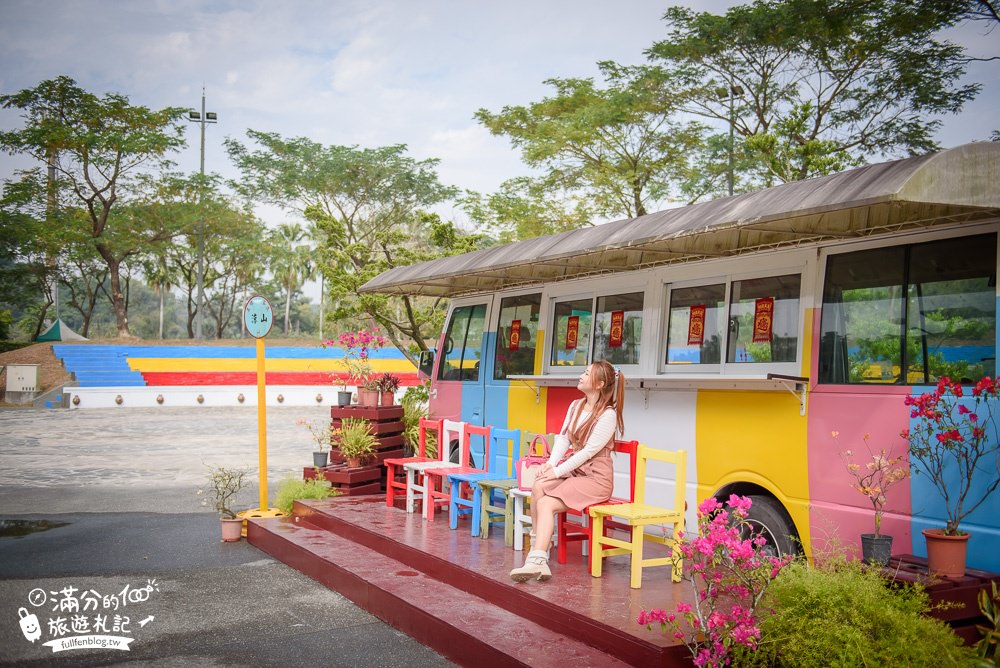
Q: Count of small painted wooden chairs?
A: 8